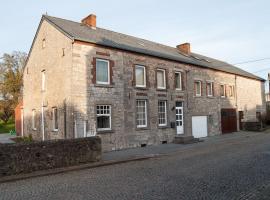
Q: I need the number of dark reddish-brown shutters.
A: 1